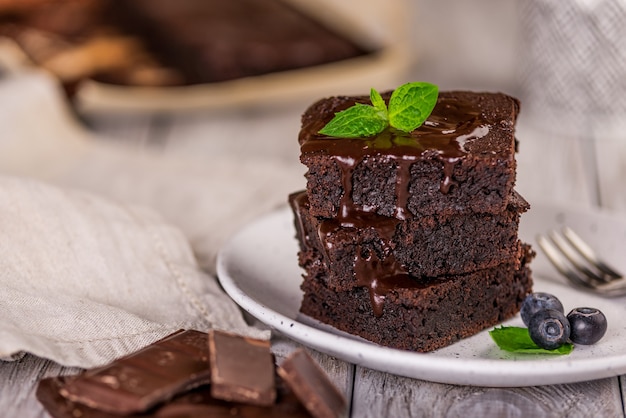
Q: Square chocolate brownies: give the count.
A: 3